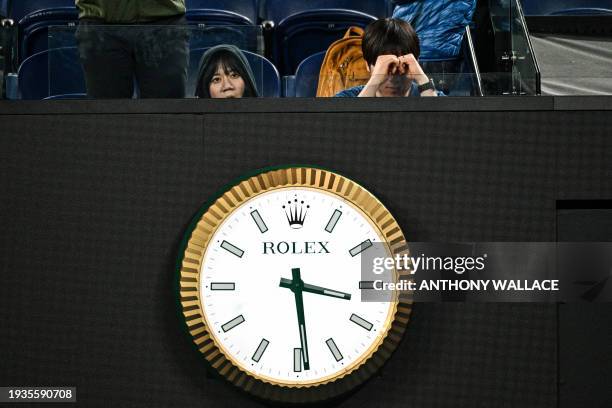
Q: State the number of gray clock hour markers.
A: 11